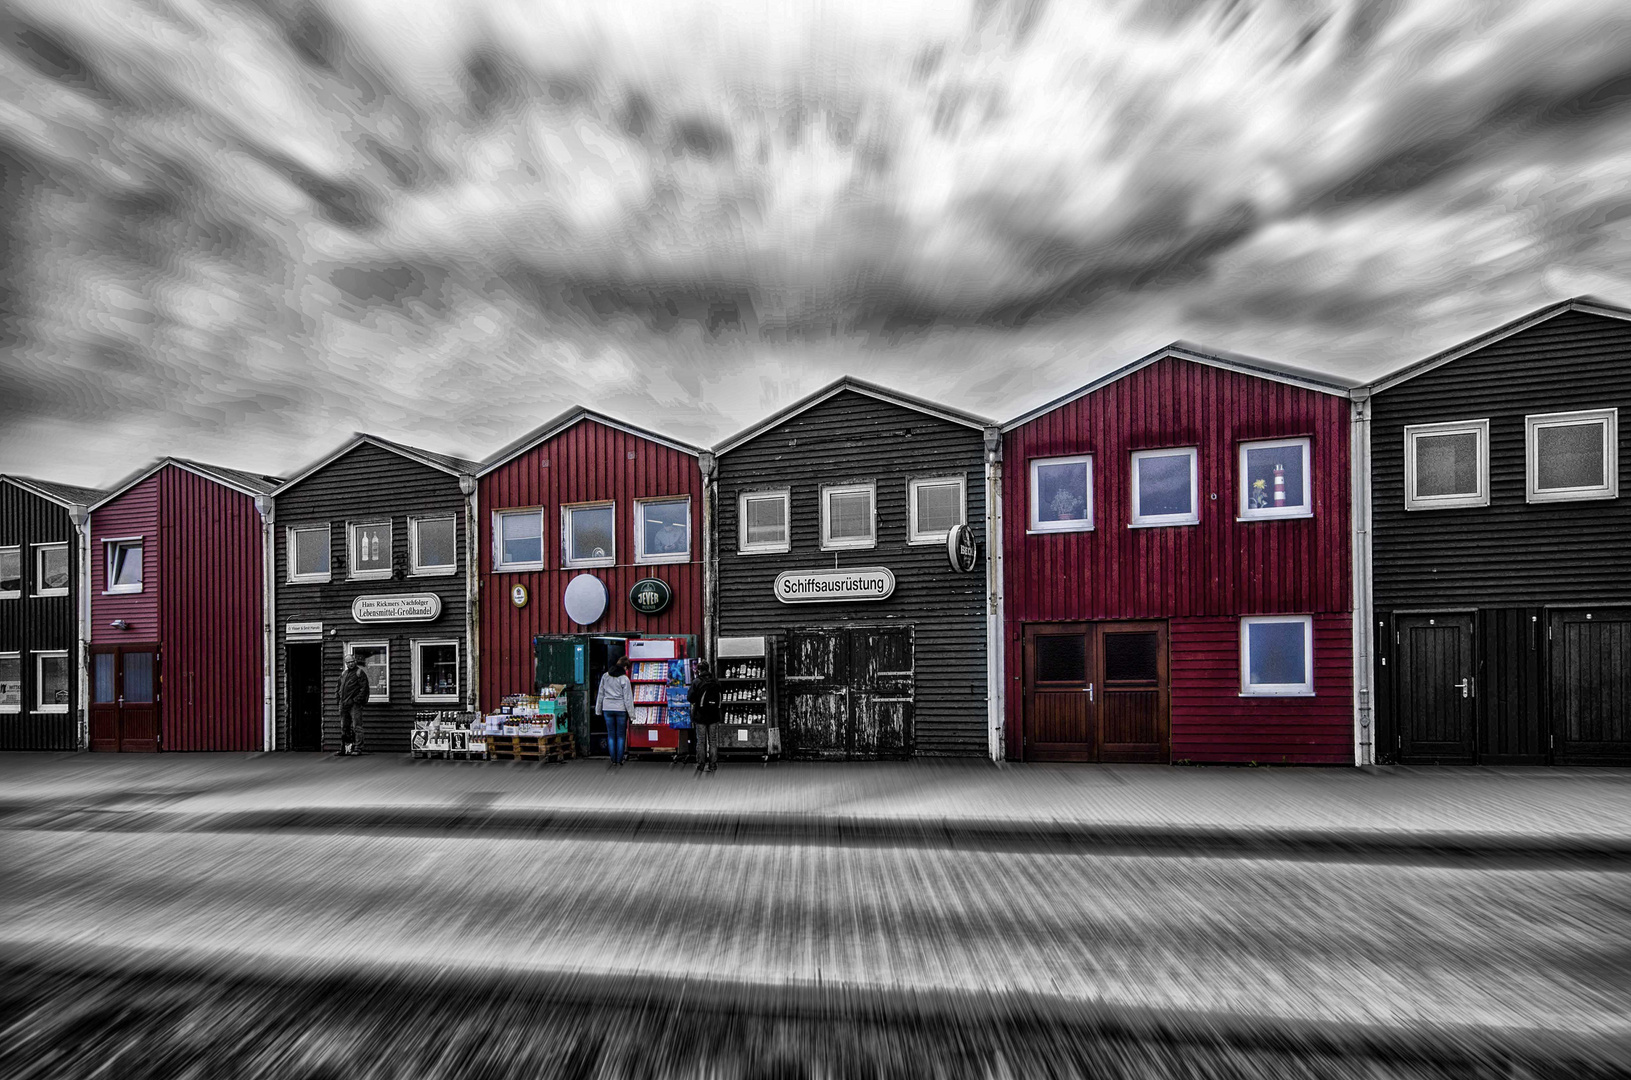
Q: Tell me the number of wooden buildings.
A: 7